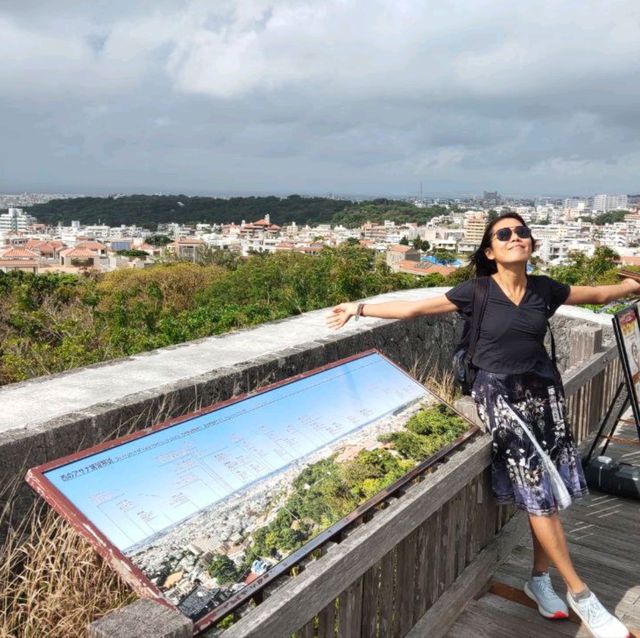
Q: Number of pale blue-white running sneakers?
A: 2